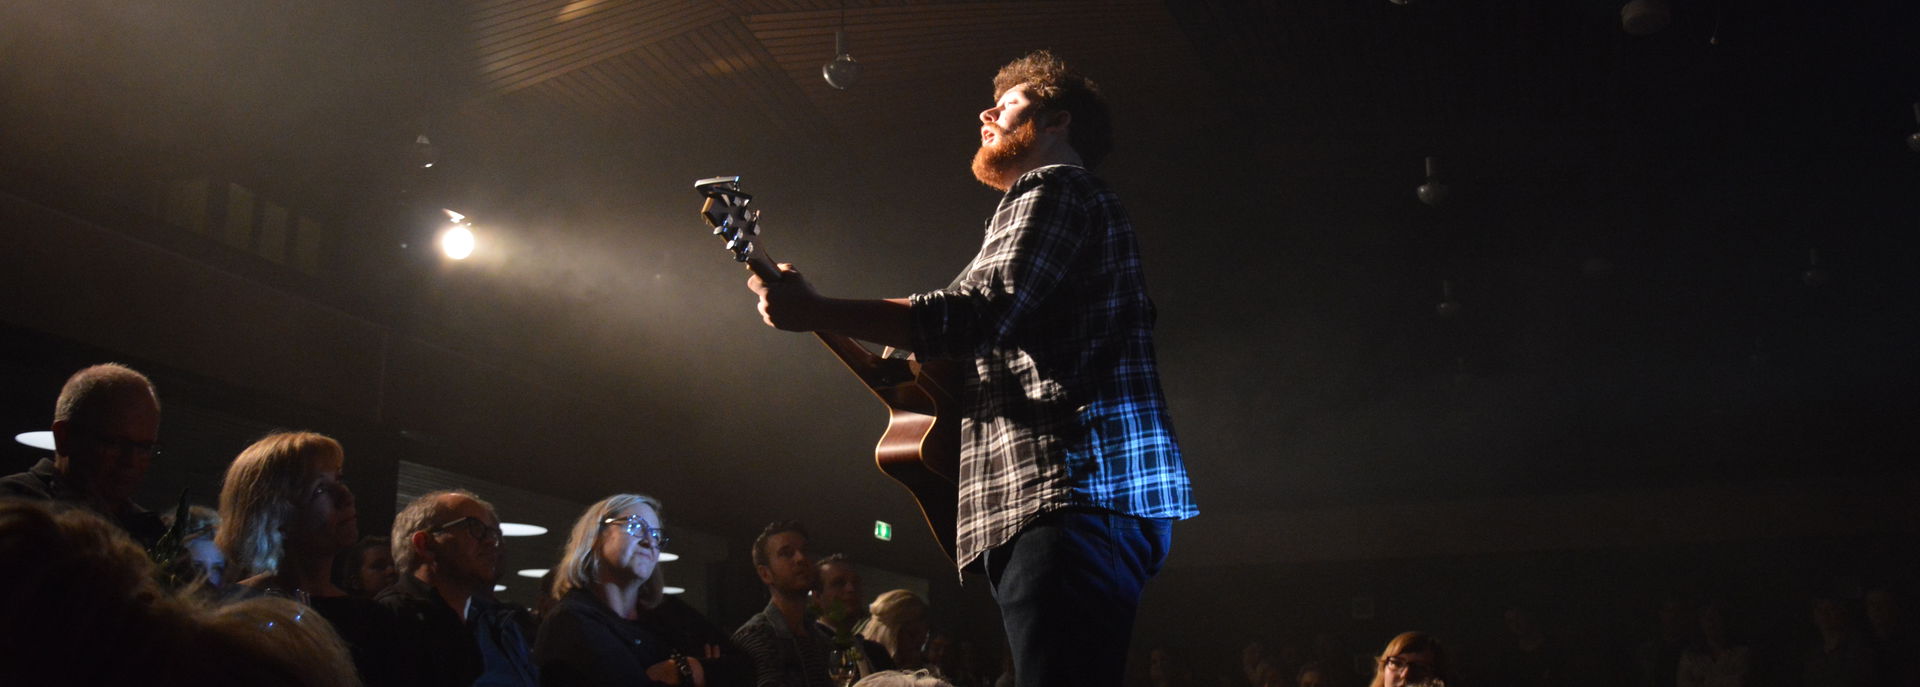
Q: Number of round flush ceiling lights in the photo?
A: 6